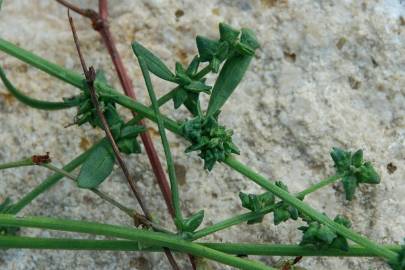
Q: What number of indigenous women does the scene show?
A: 0